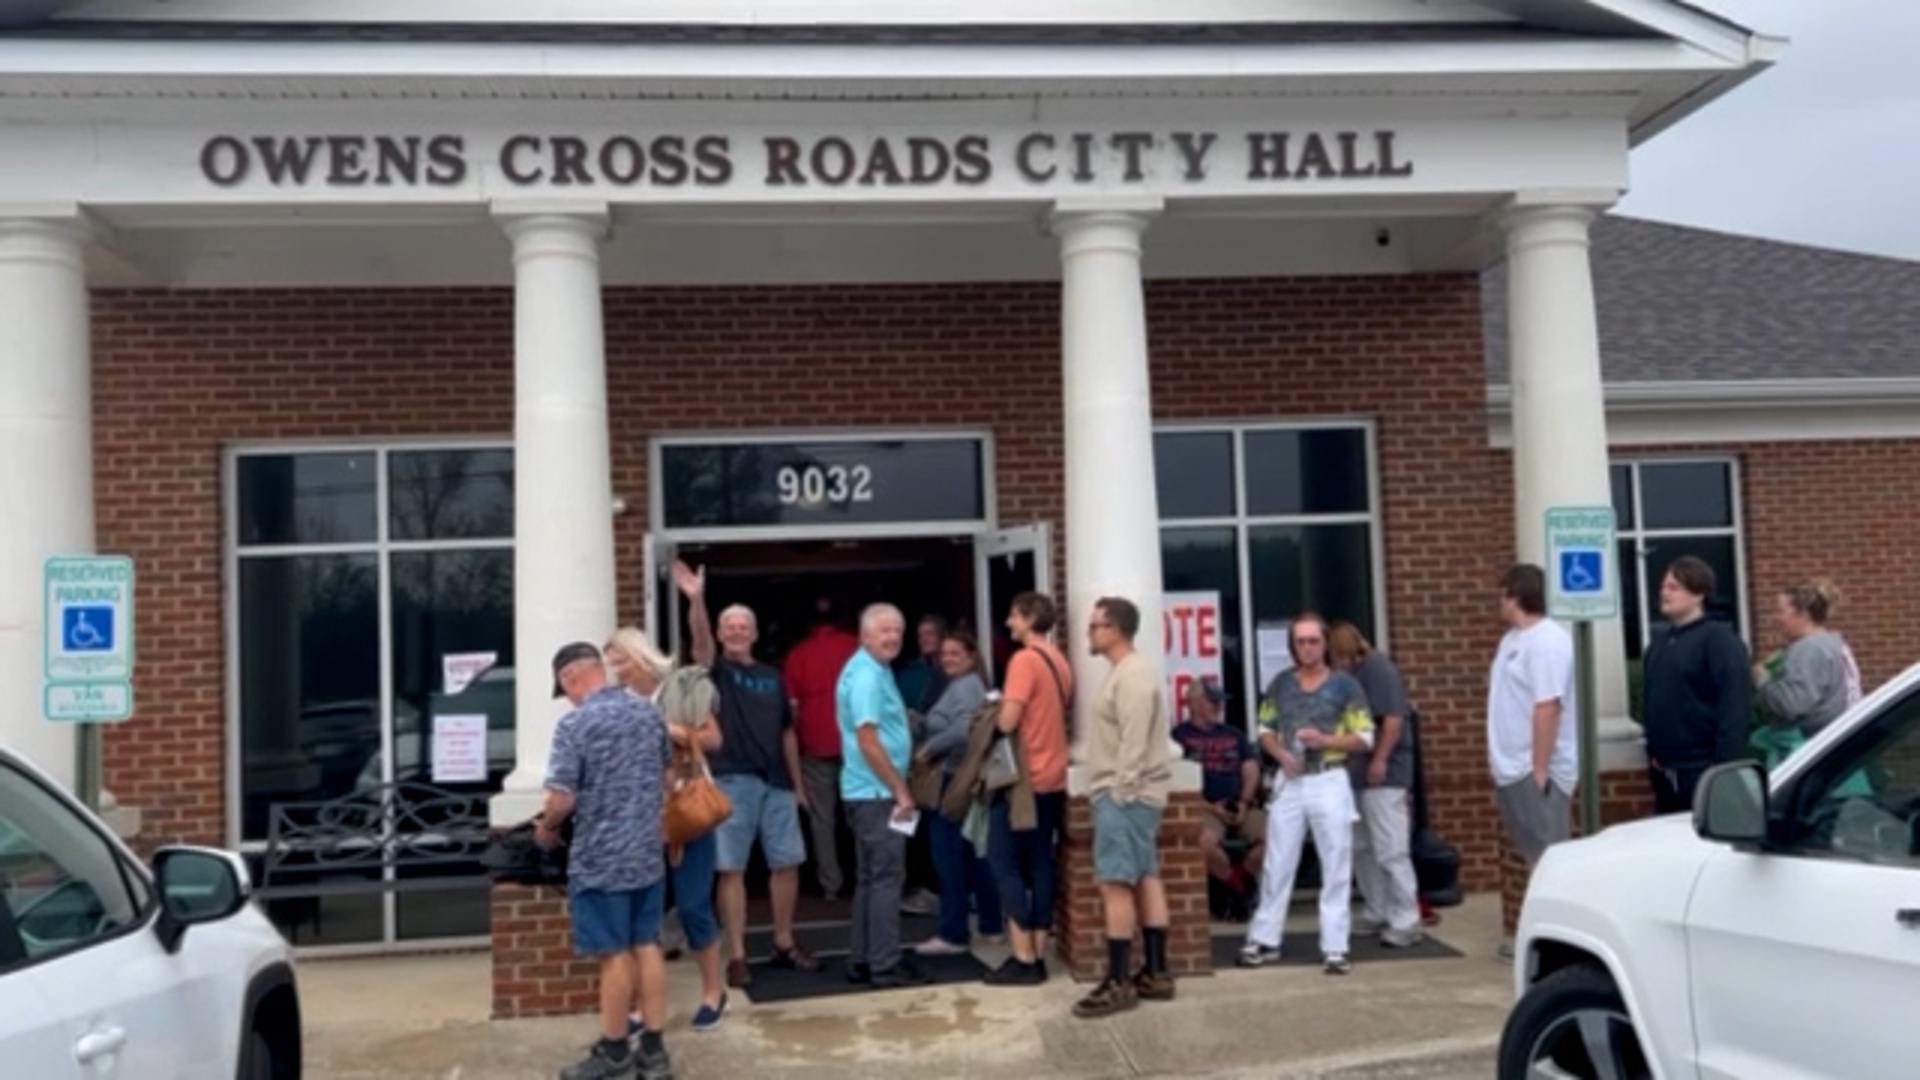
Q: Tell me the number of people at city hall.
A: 15